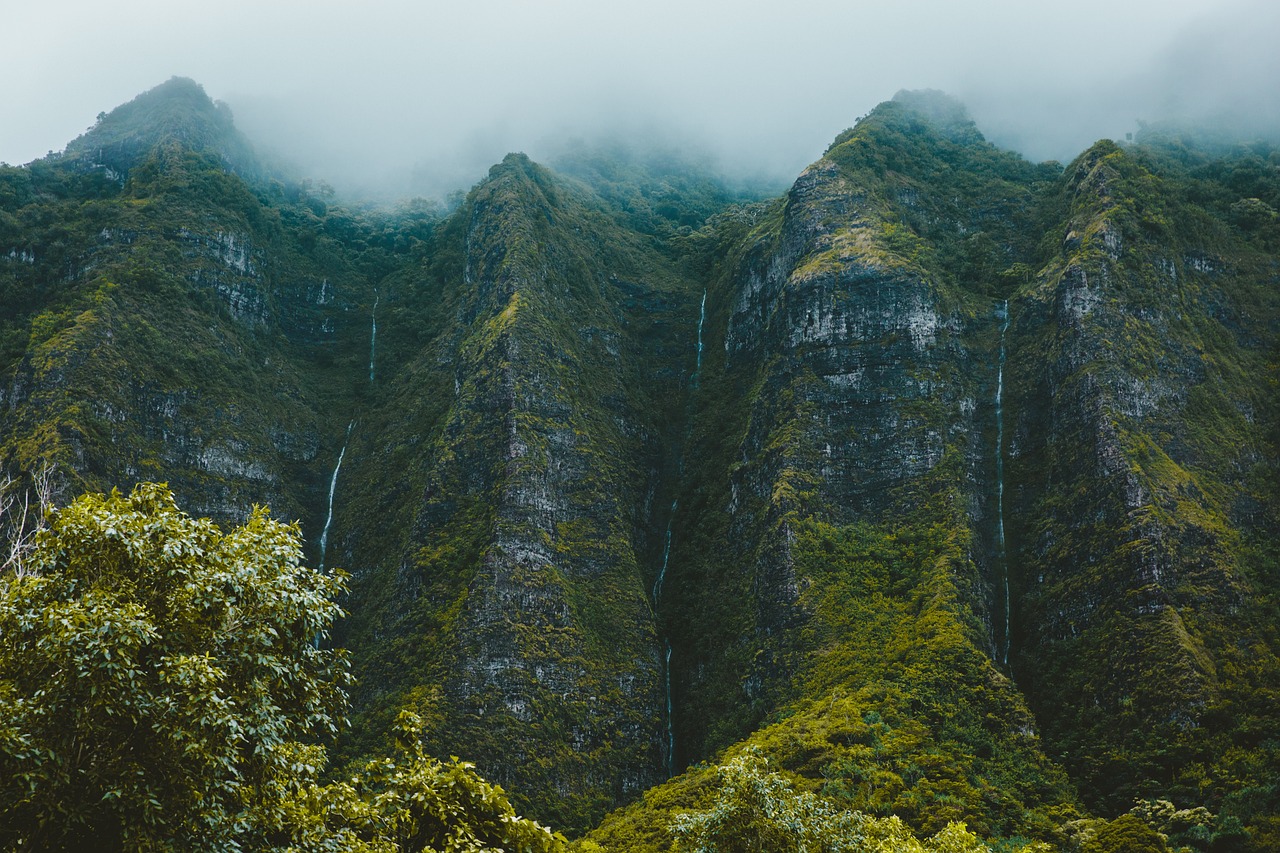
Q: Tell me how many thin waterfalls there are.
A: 3